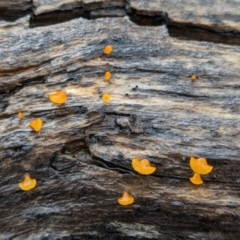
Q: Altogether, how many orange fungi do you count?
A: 12